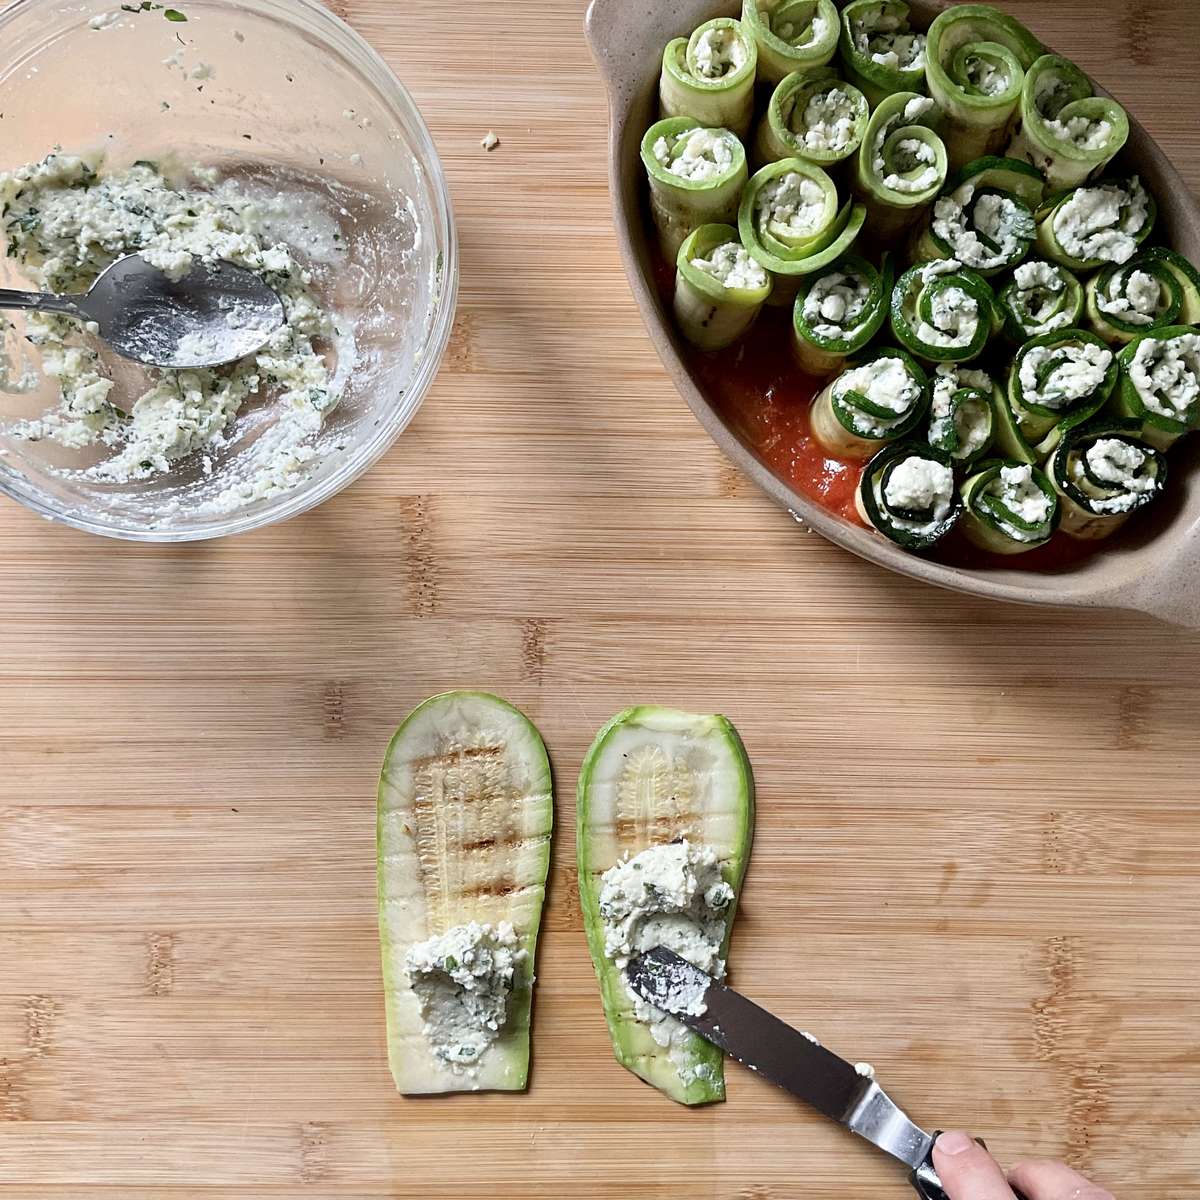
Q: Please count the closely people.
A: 1